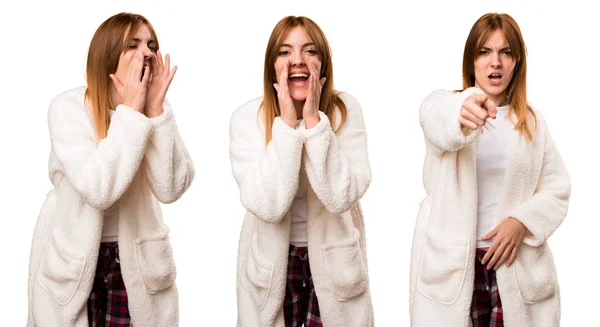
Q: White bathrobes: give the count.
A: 3